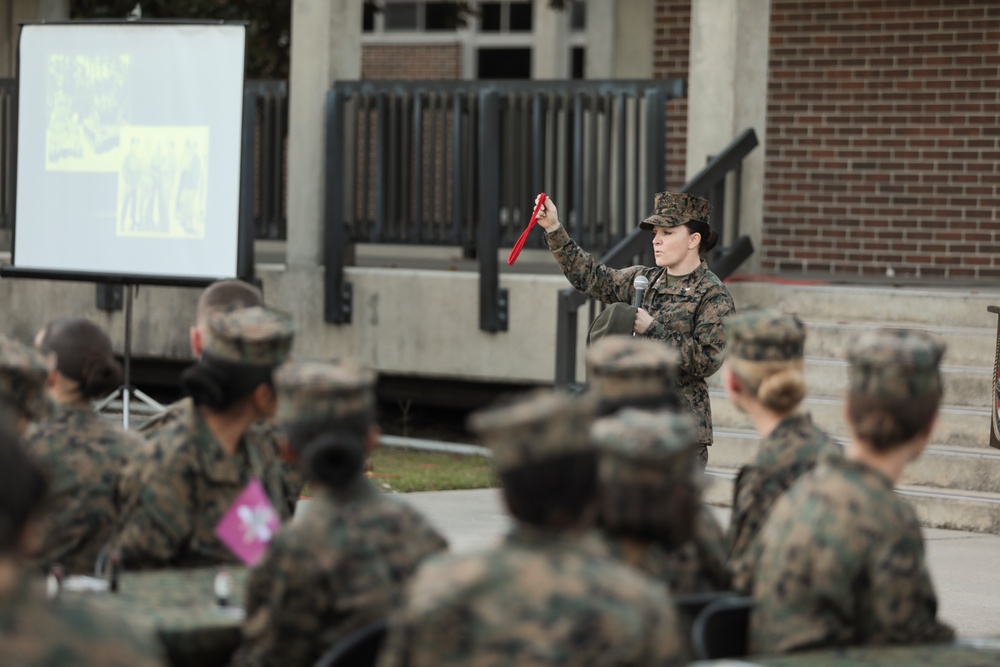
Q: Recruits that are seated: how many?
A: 11